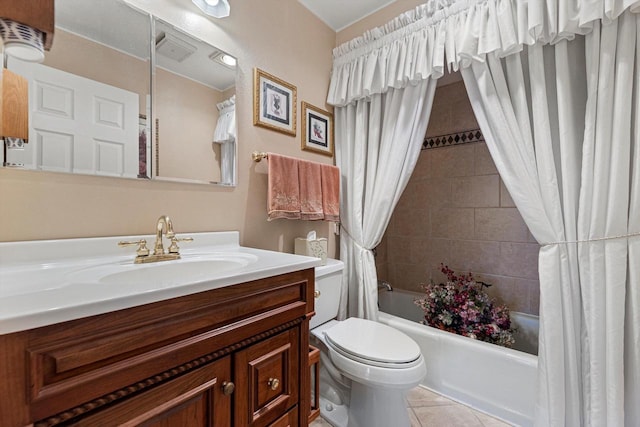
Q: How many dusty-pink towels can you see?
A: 3